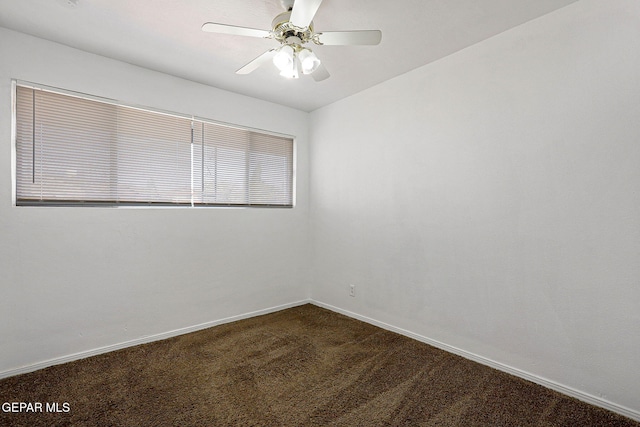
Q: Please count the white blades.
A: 5